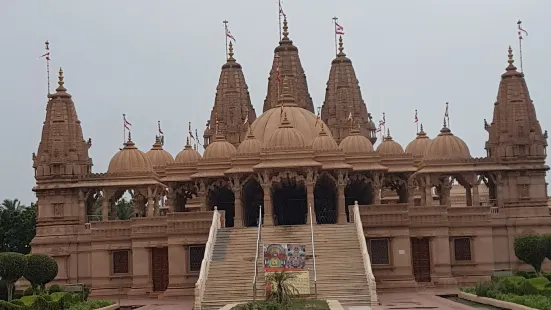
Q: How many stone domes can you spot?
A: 12